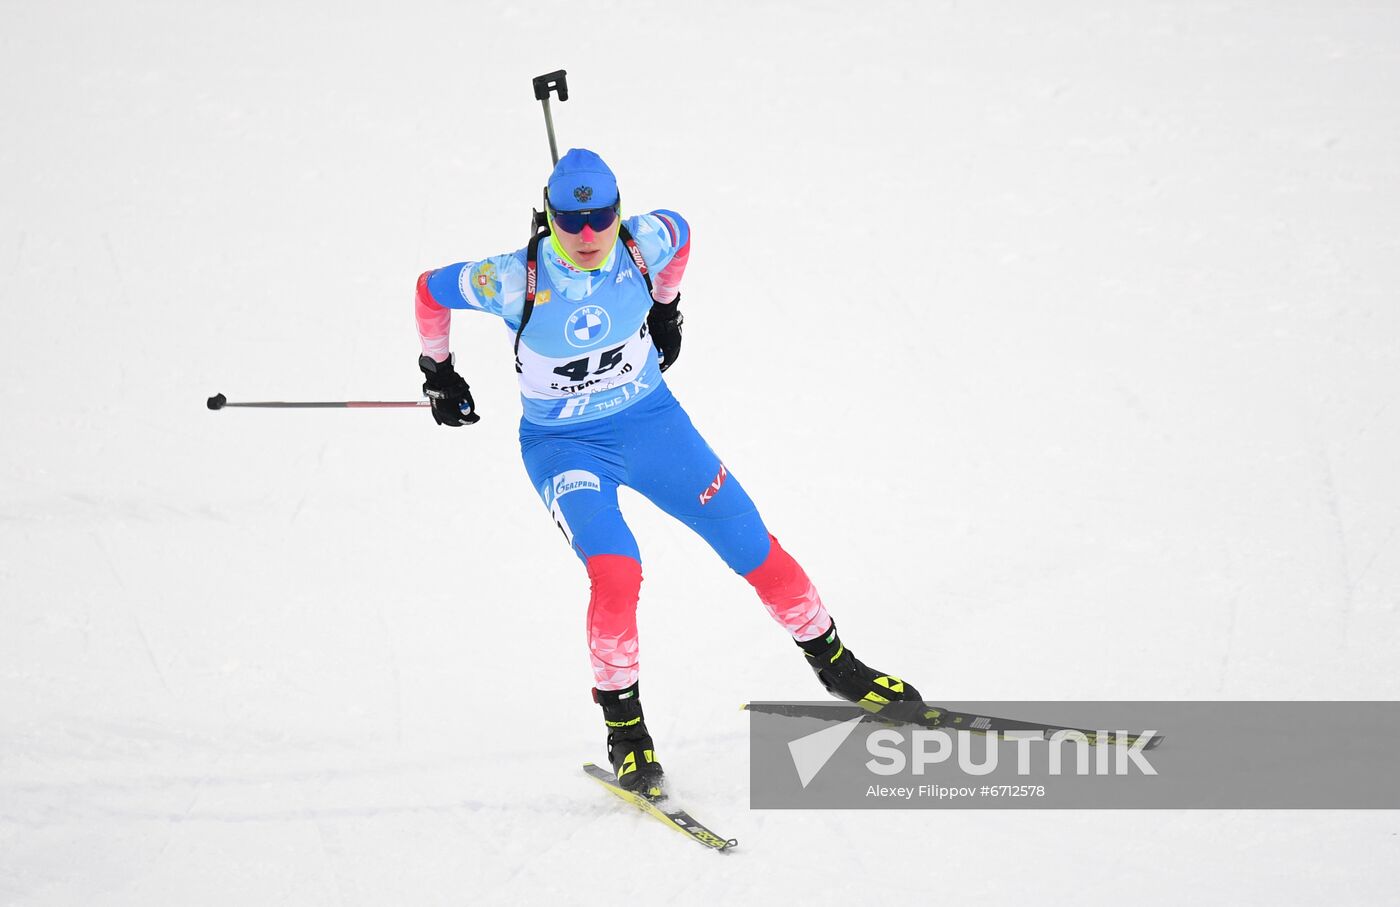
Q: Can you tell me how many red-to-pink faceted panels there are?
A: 4